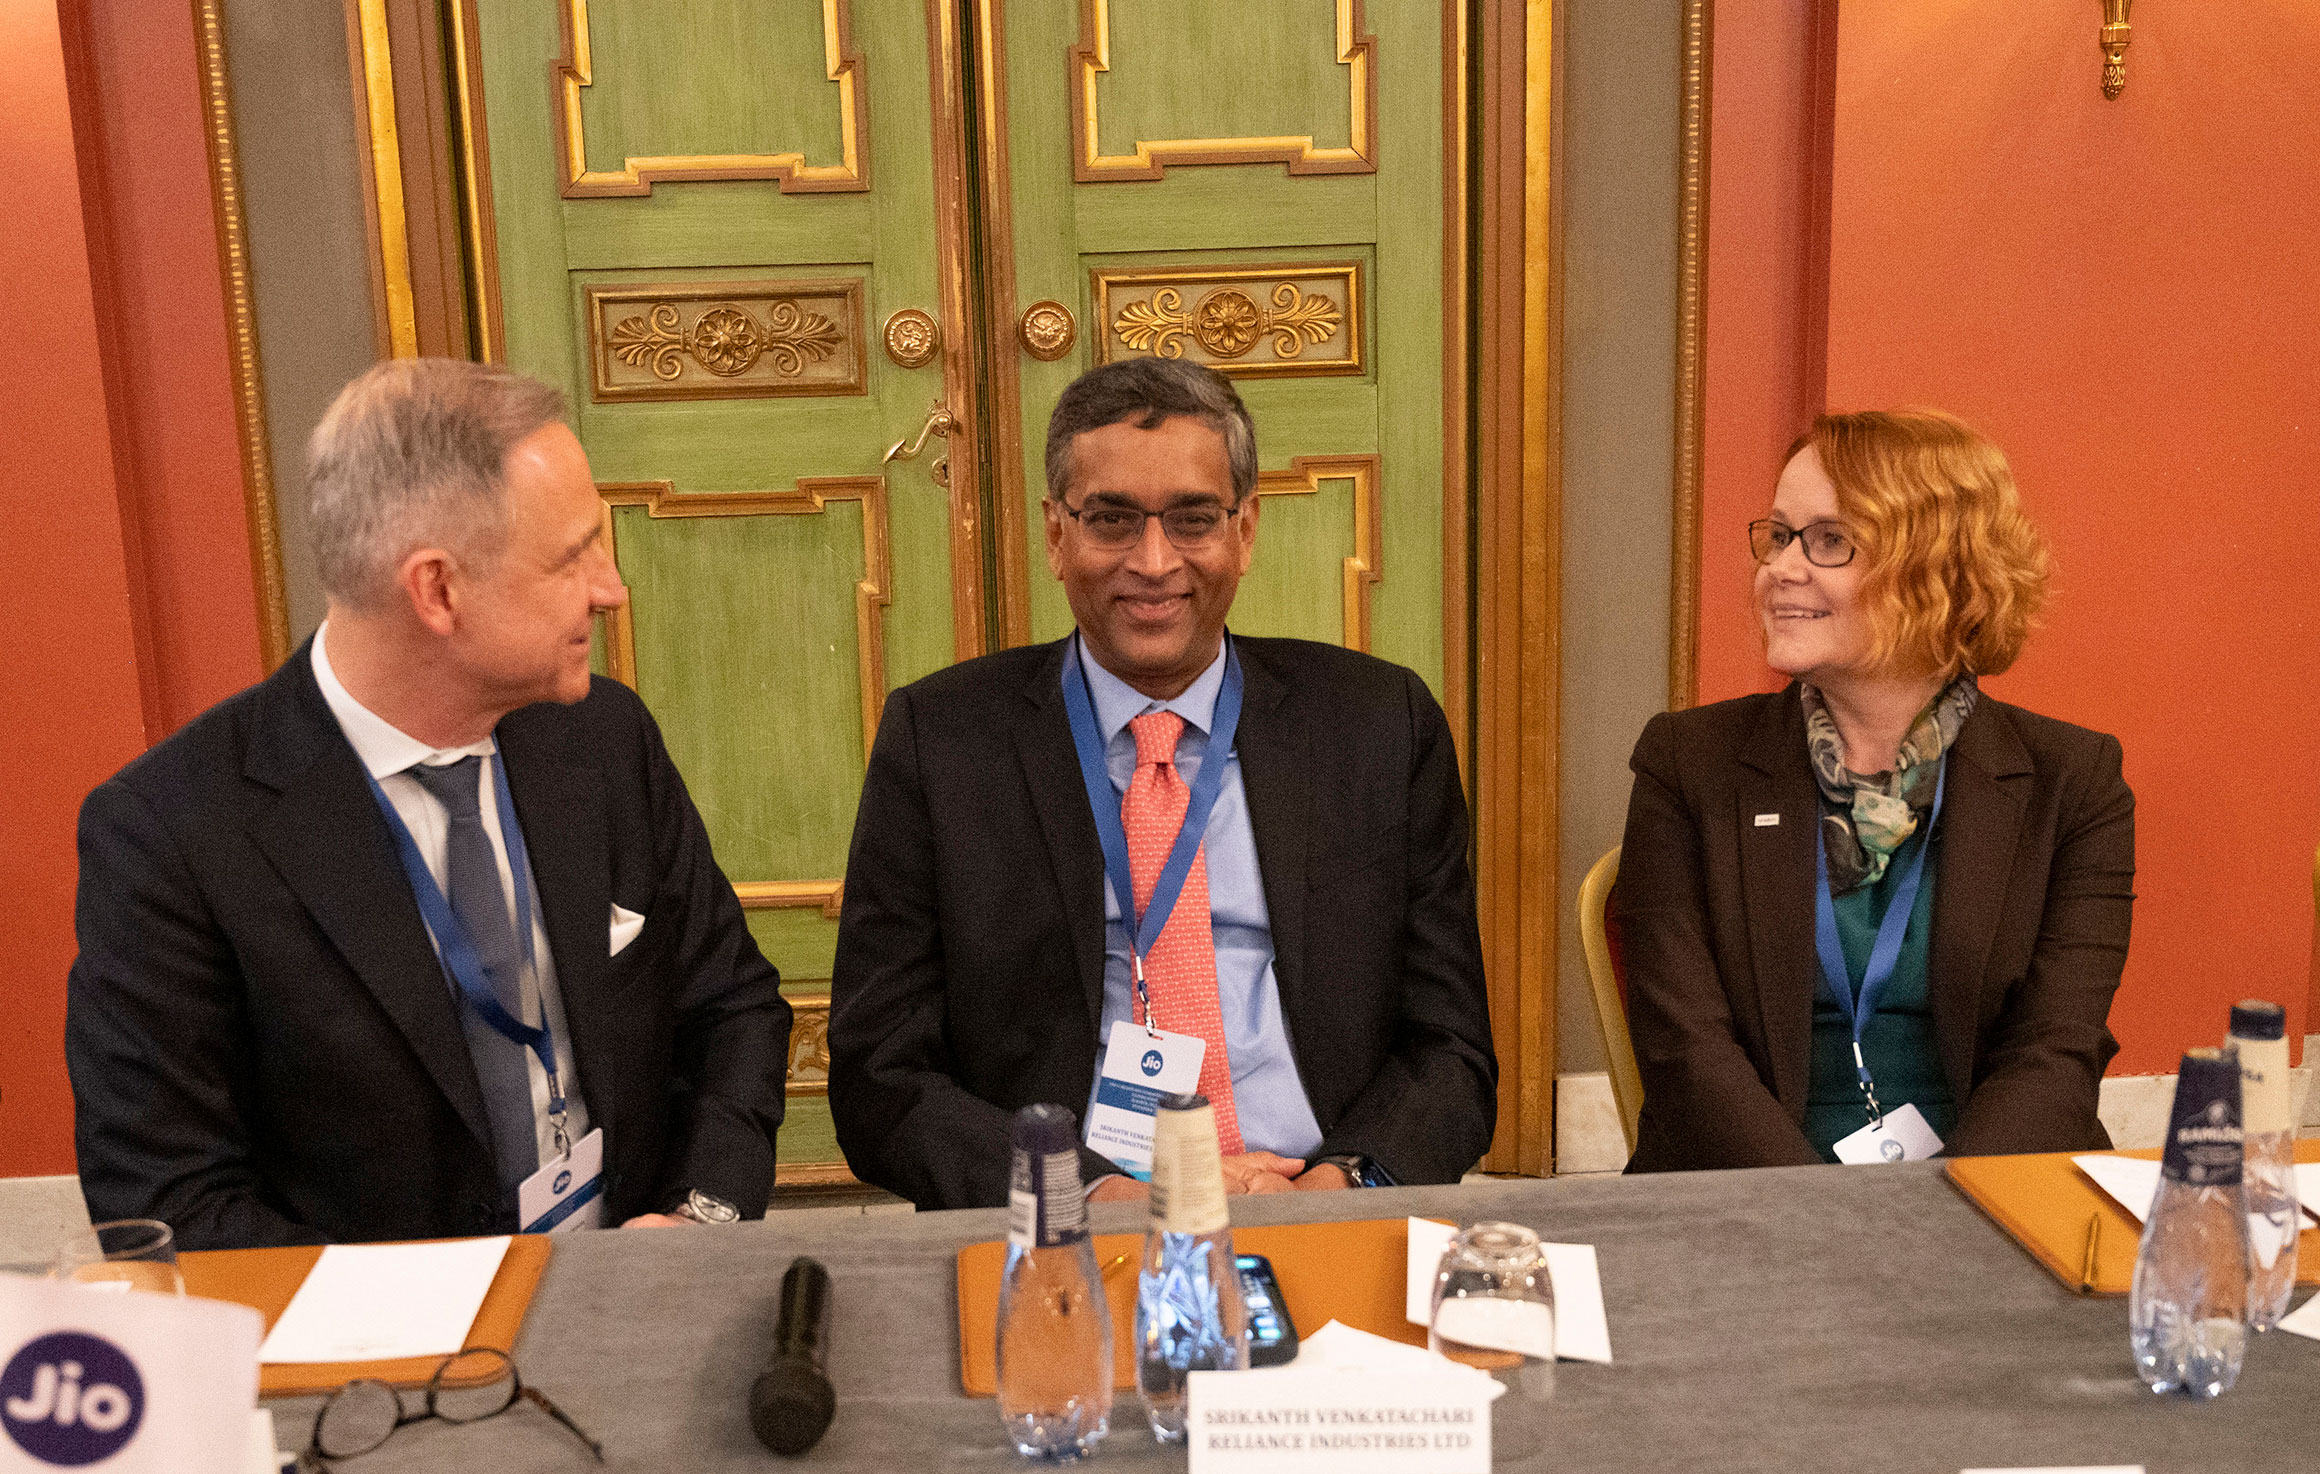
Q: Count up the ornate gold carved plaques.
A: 2